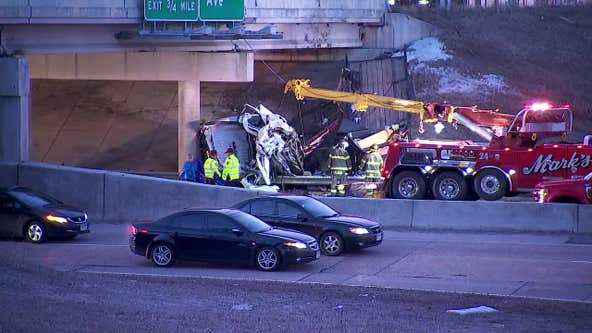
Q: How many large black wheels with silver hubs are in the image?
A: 3